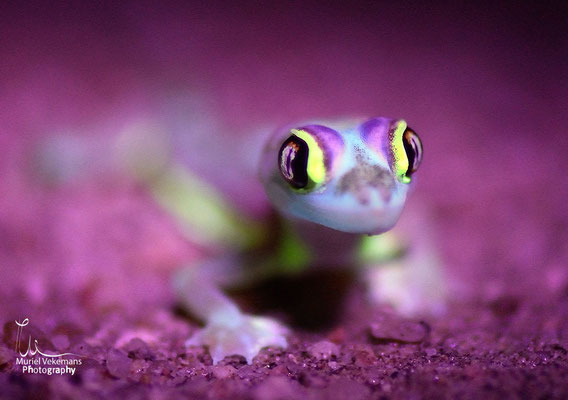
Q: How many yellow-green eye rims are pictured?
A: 2